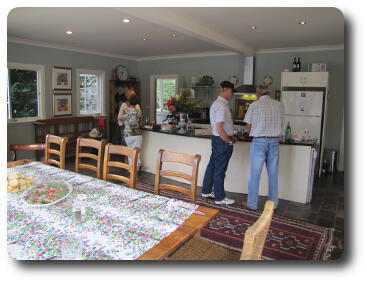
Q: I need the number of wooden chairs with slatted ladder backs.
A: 4